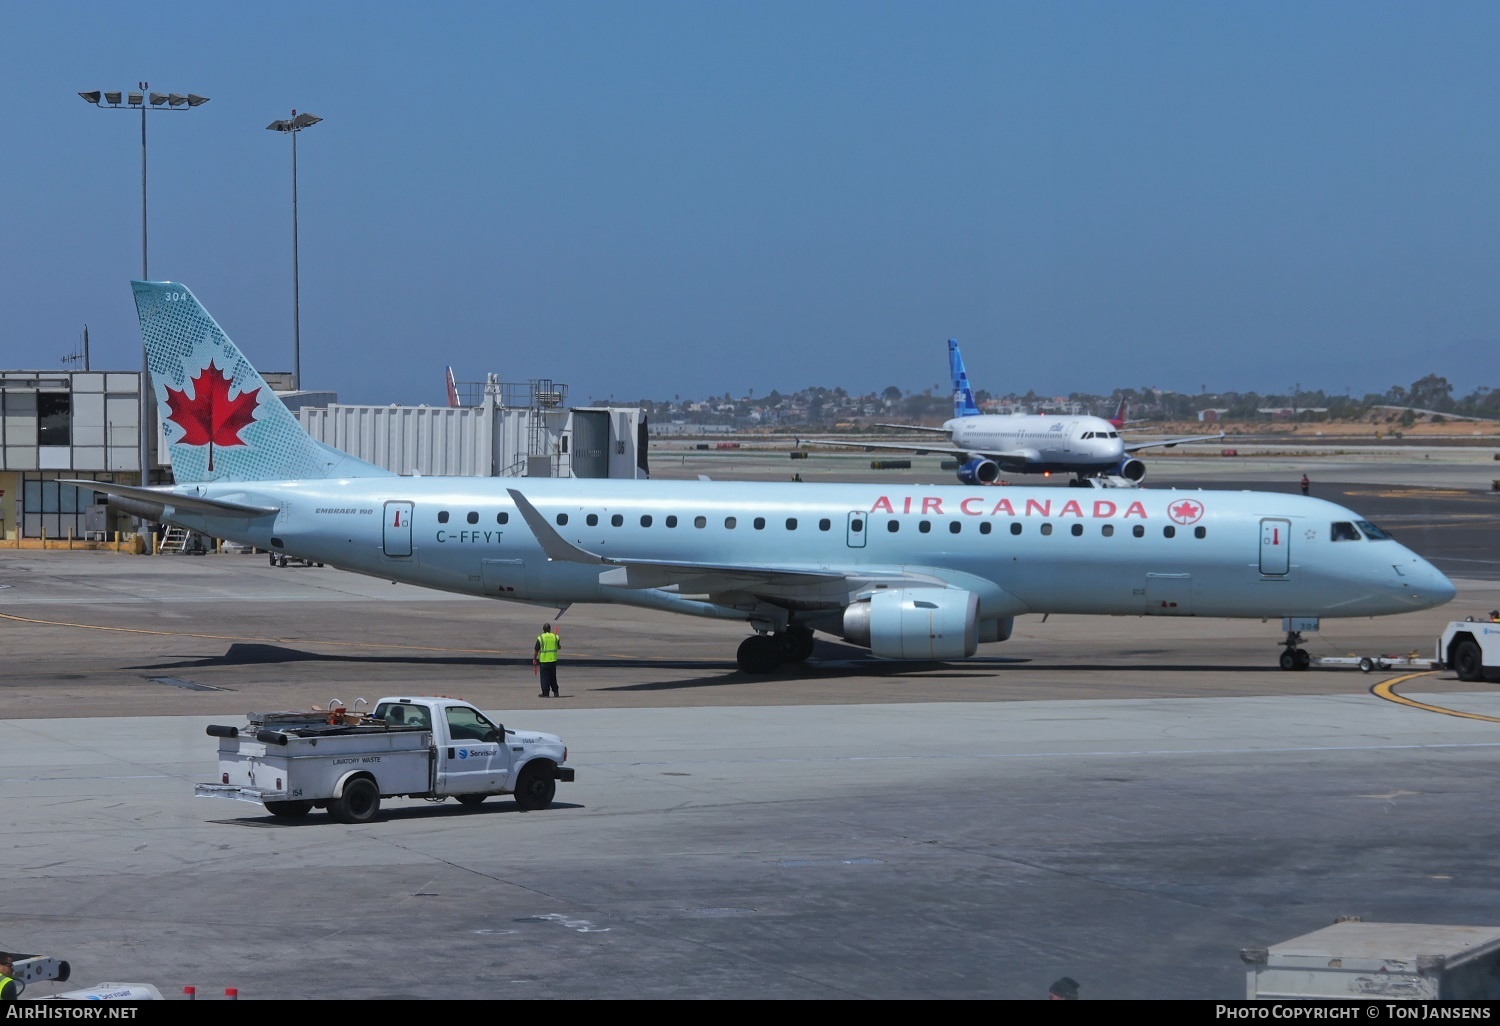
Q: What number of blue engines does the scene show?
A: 2